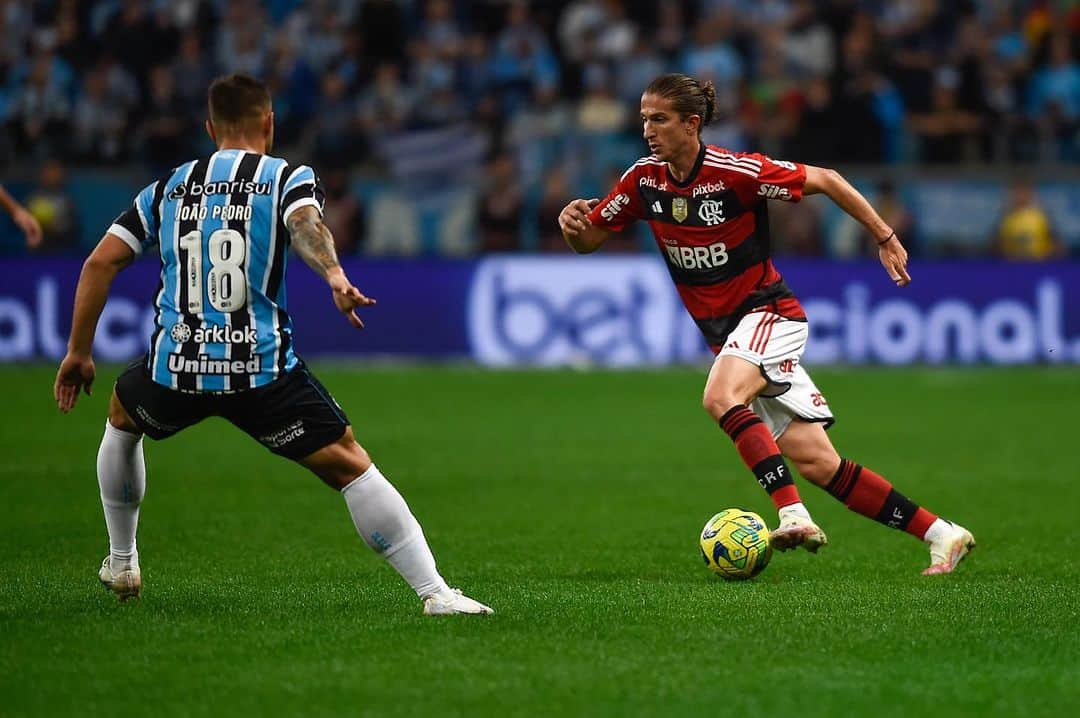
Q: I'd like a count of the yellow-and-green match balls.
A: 1